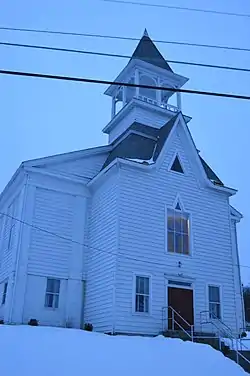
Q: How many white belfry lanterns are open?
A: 1